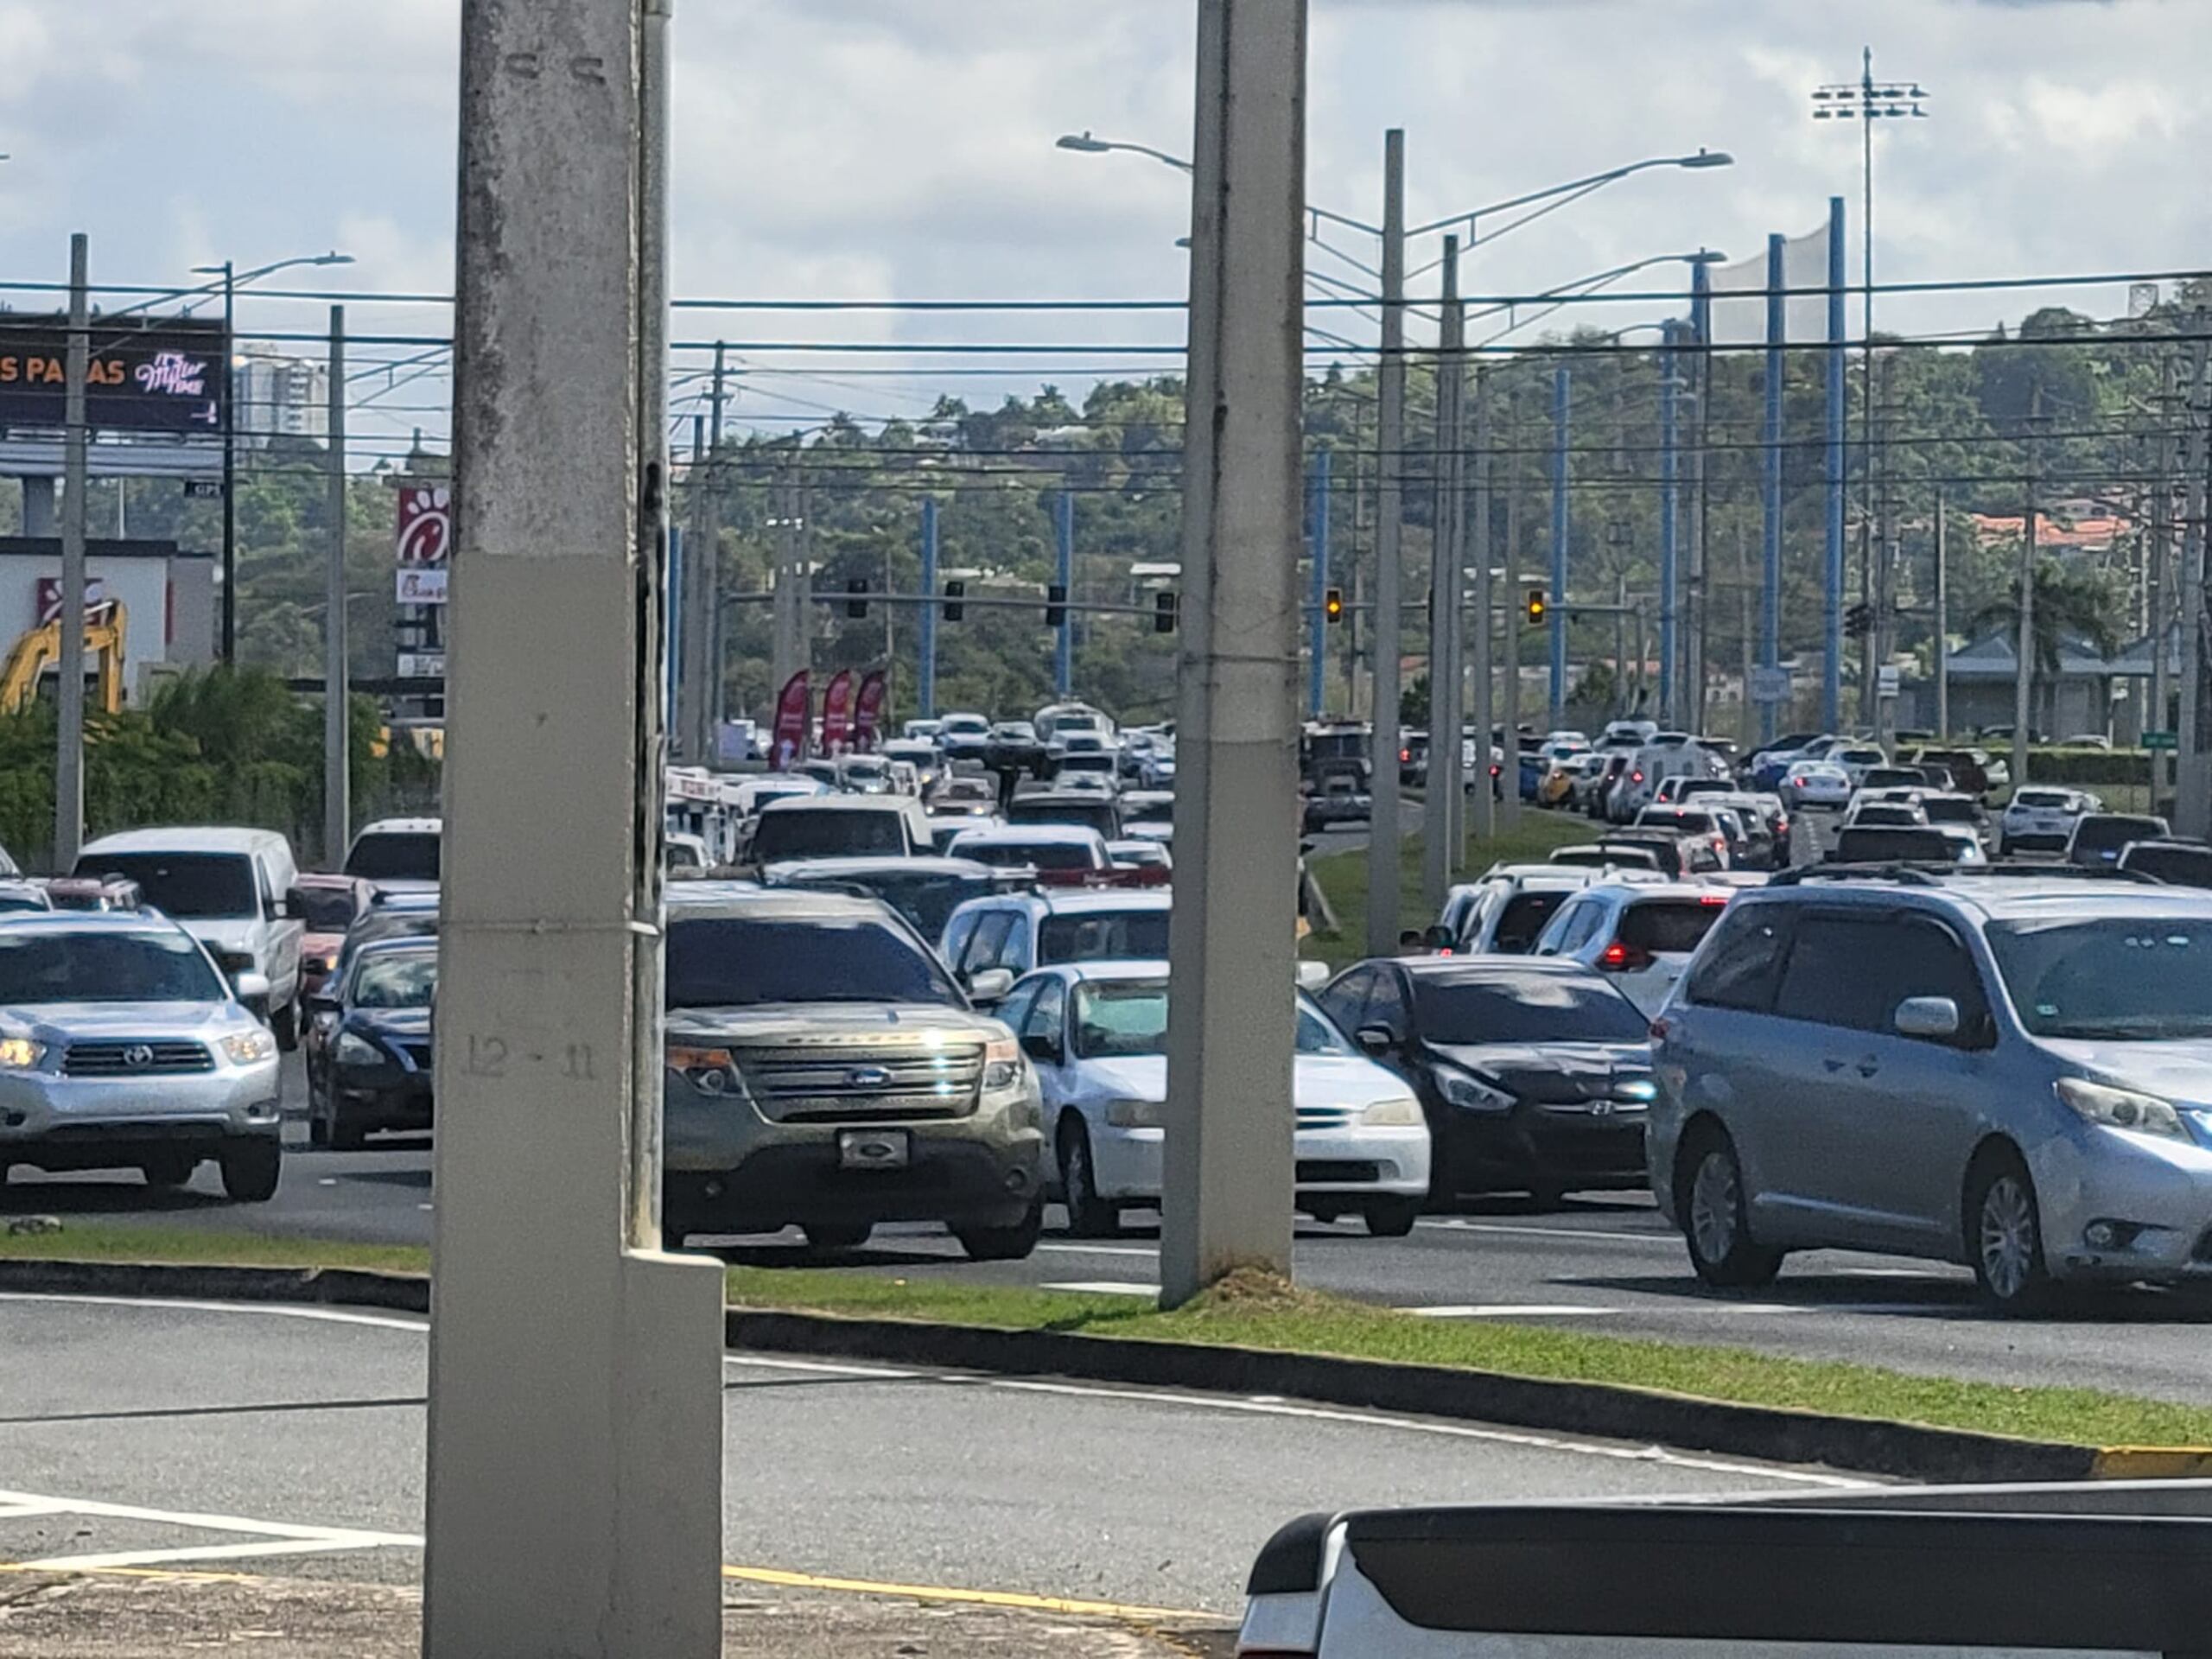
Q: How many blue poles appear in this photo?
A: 9